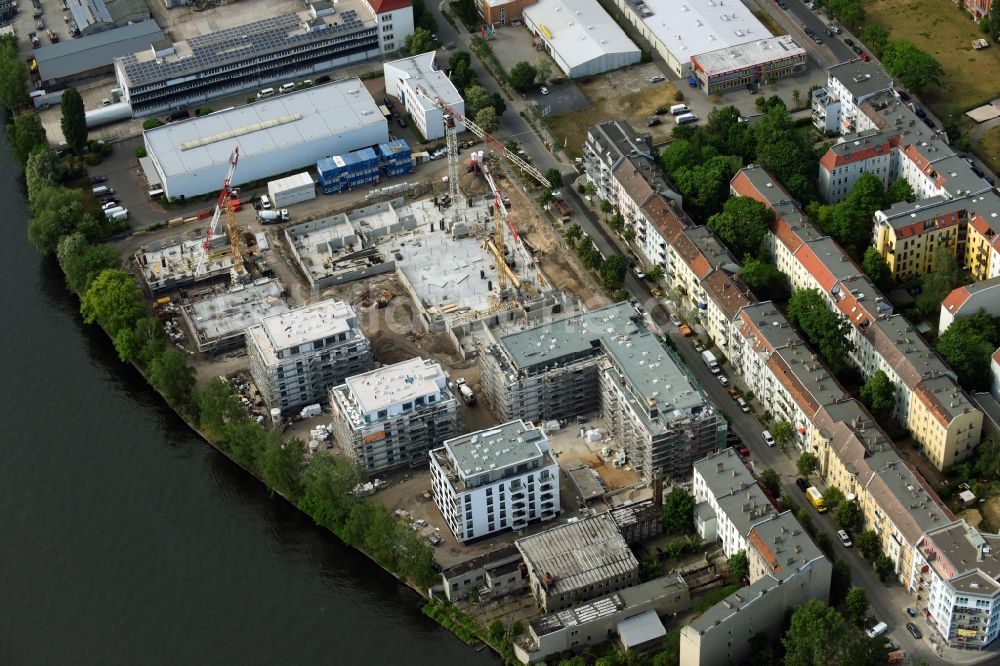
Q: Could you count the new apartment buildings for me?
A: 4